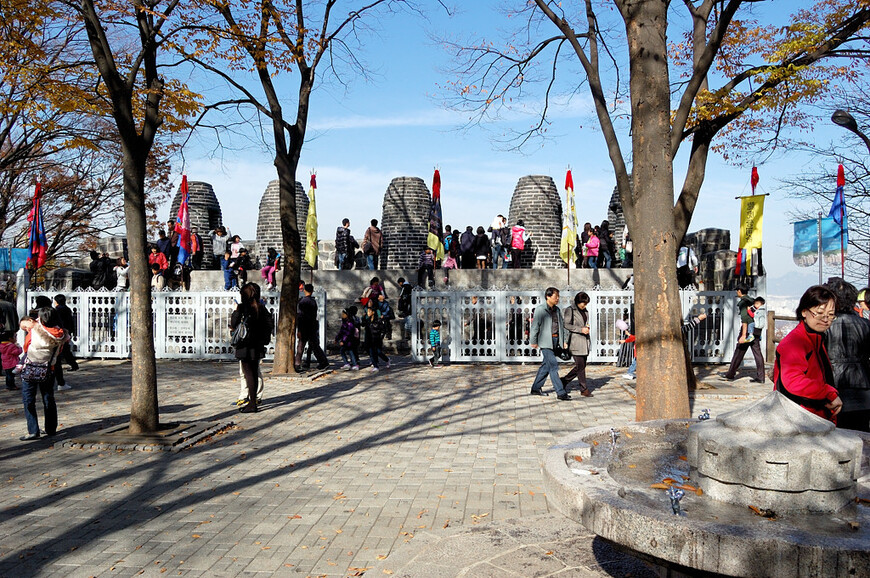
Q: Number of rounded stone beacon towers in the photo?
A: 5